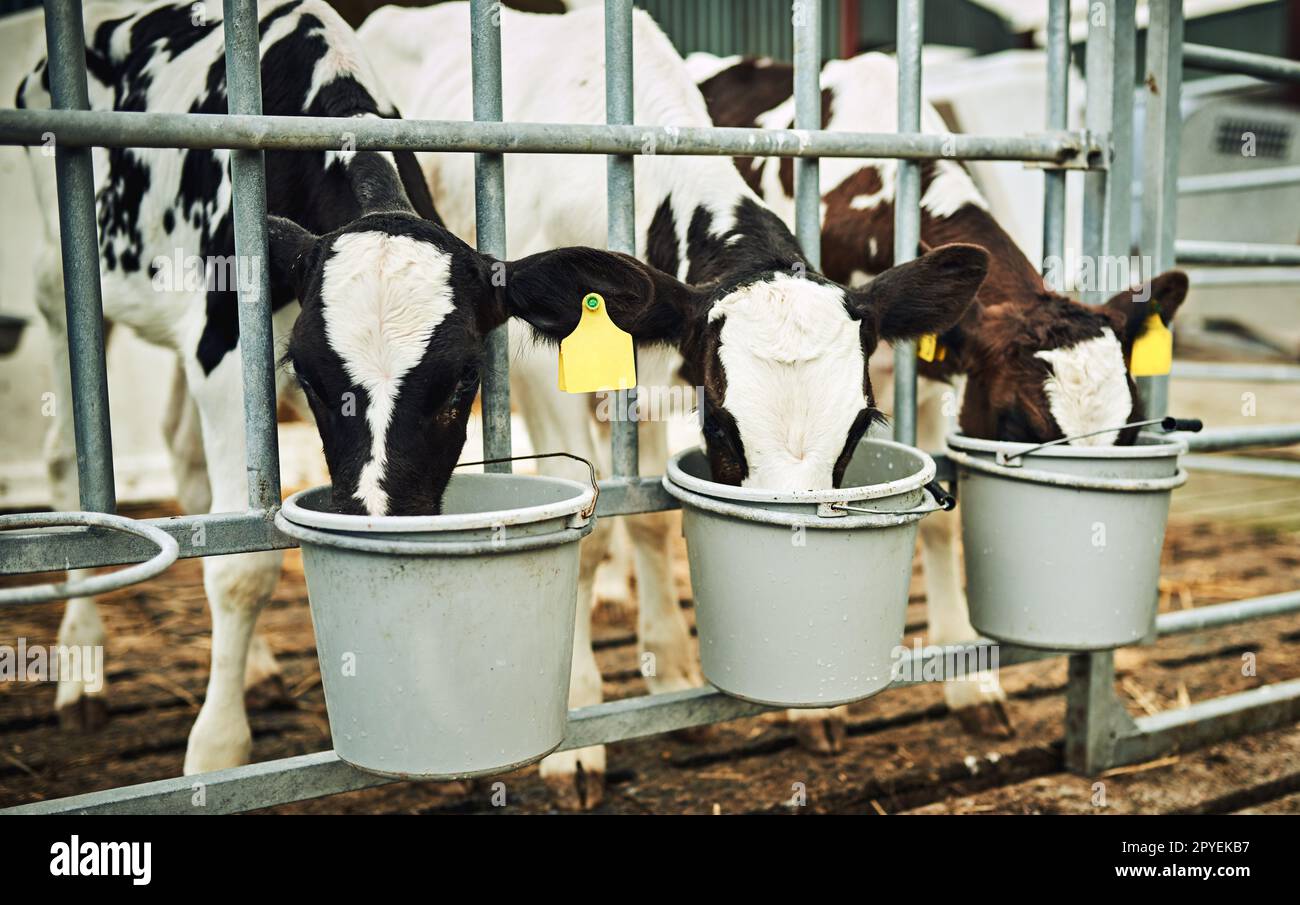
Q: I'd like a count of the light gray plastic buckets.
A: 3